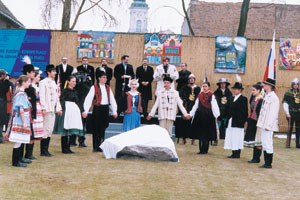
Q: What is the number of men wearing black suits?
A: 6